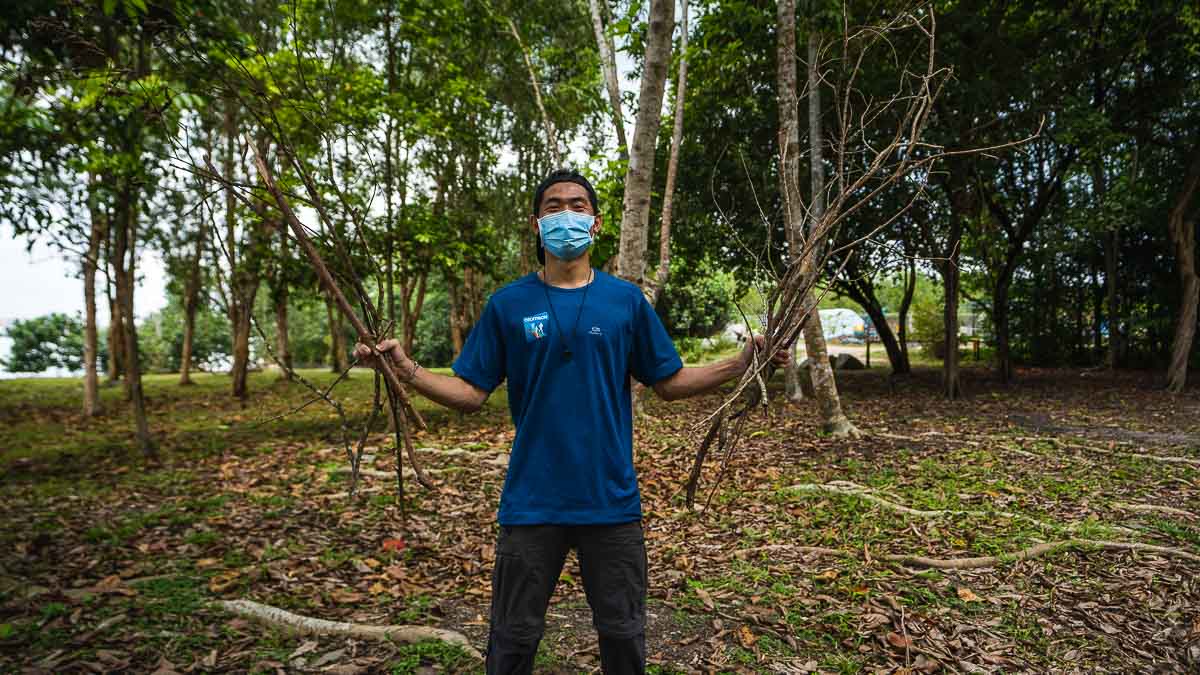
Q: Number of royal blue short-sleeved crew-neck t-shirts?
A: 1